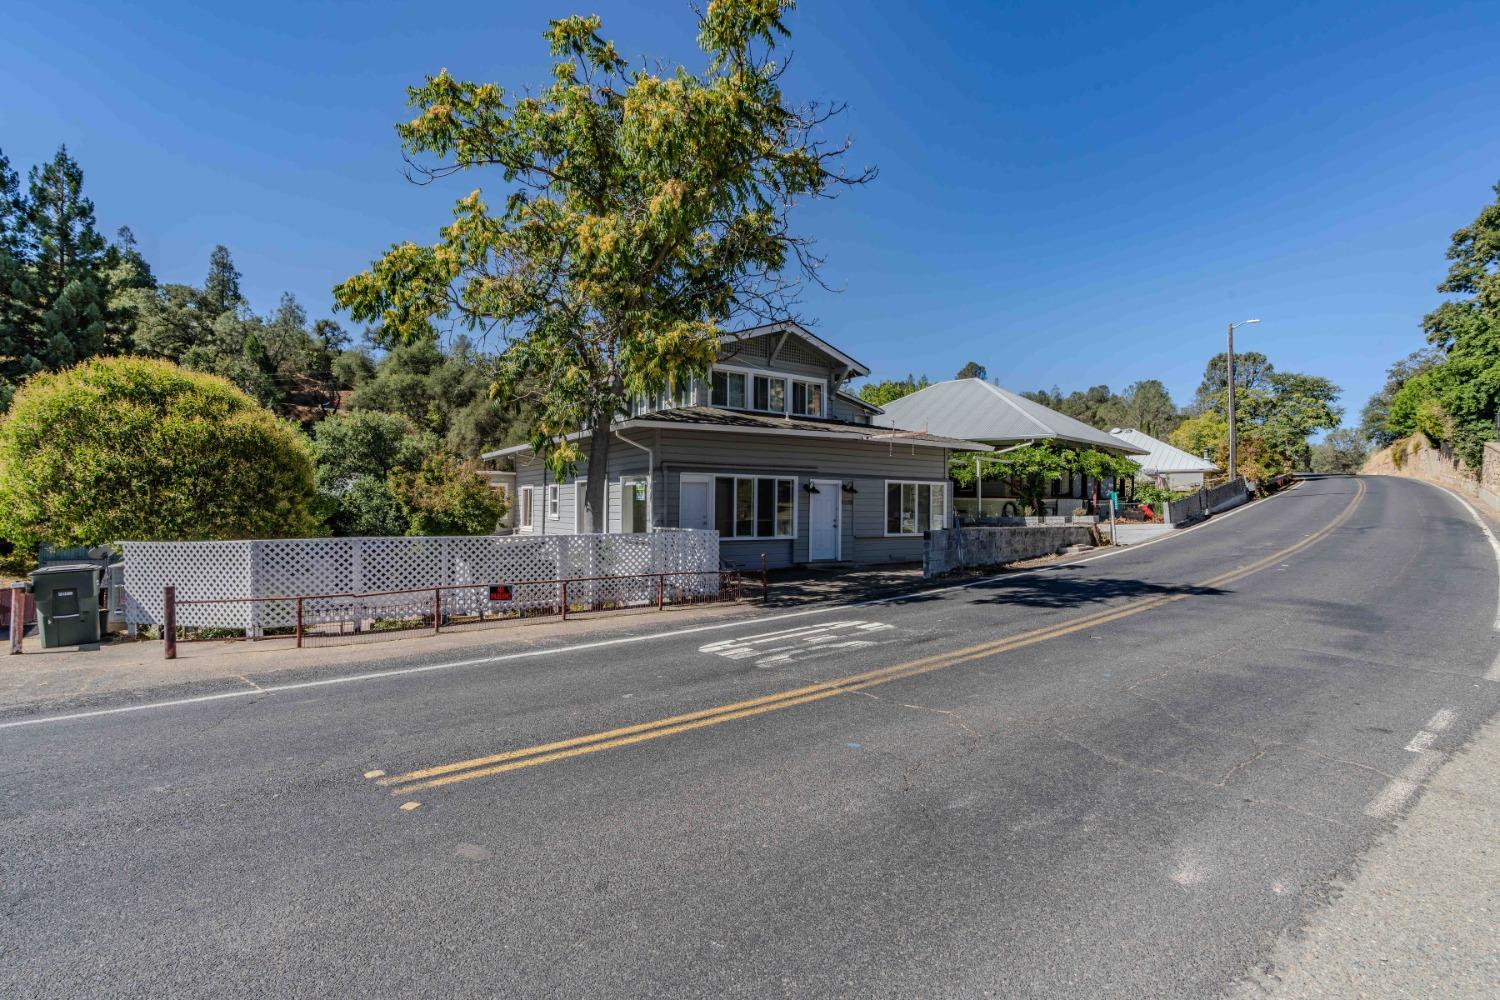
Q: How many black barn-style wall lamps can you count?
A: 2